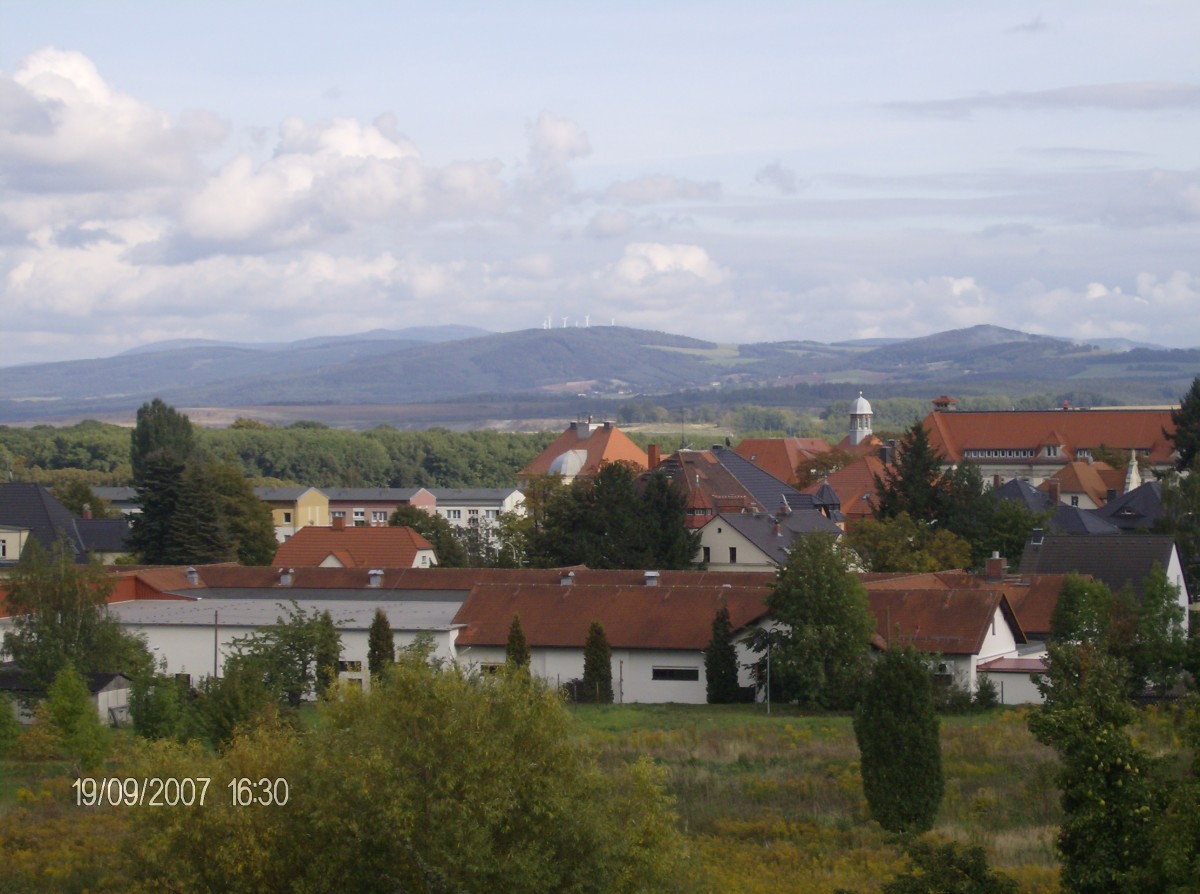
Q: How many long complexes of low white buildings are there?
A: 1